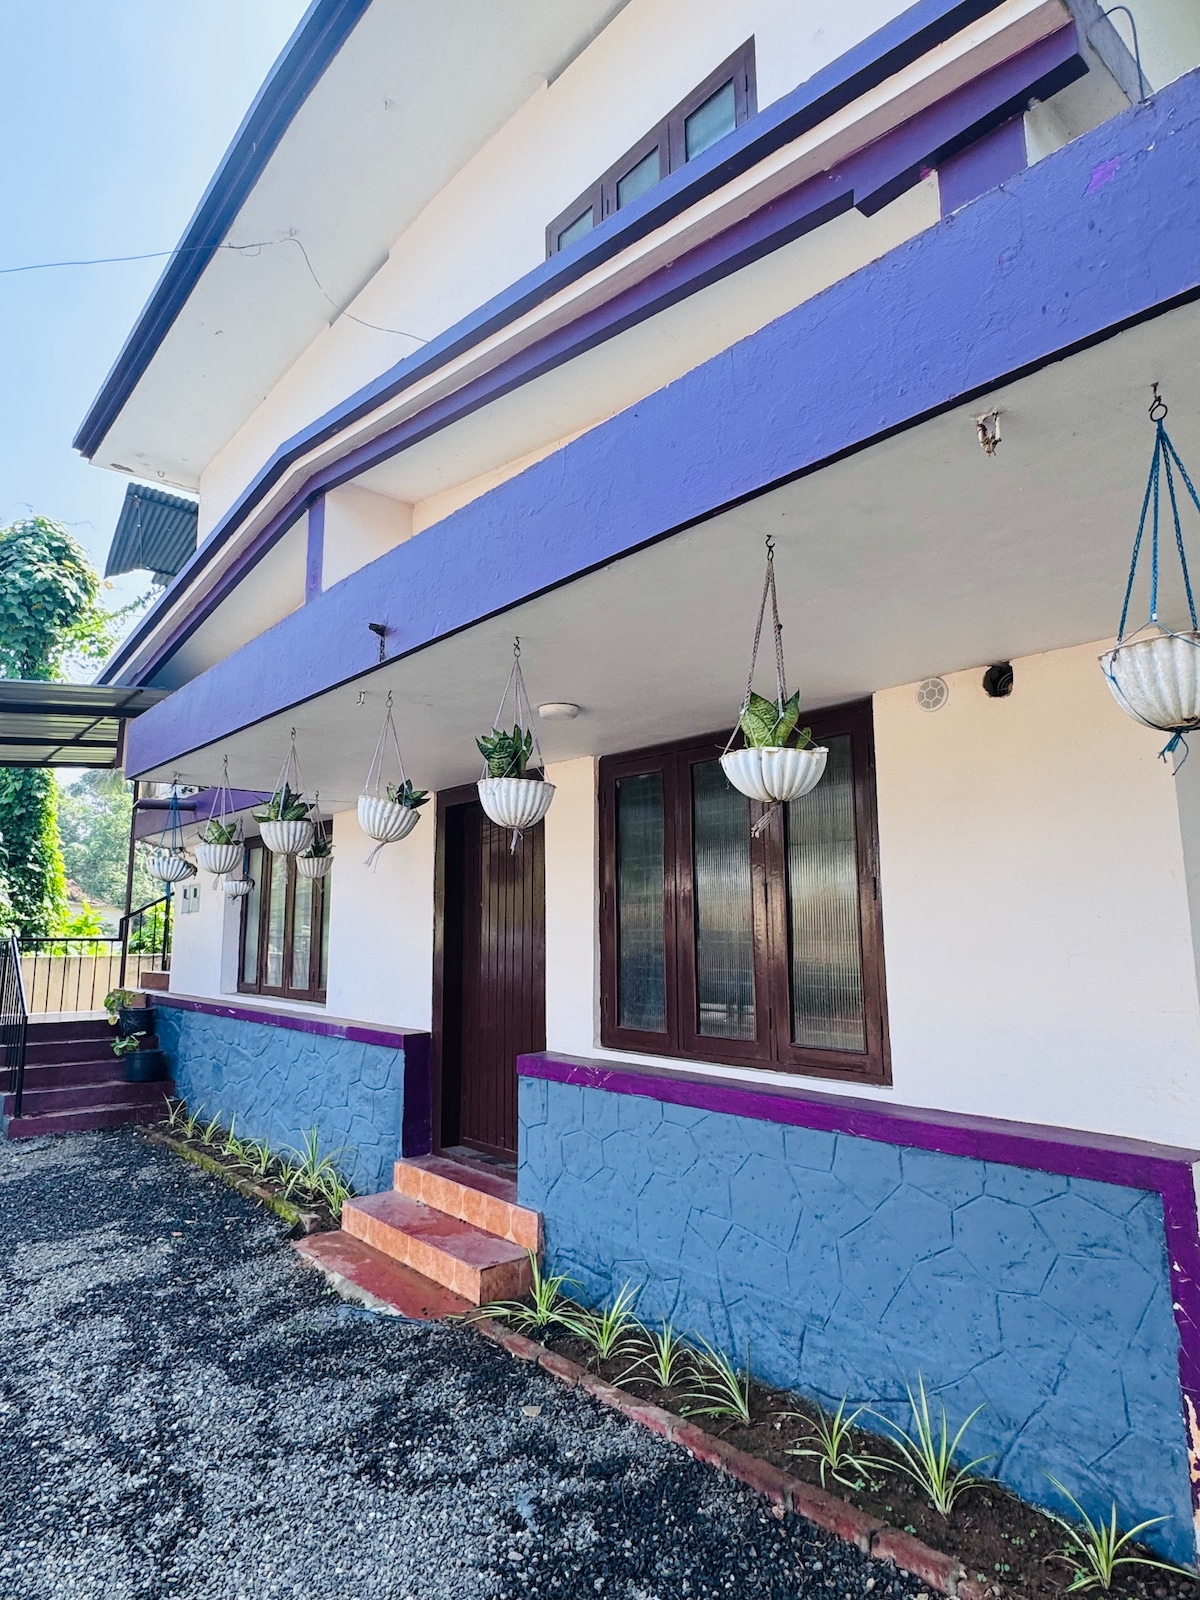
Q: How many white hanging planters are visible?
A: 9